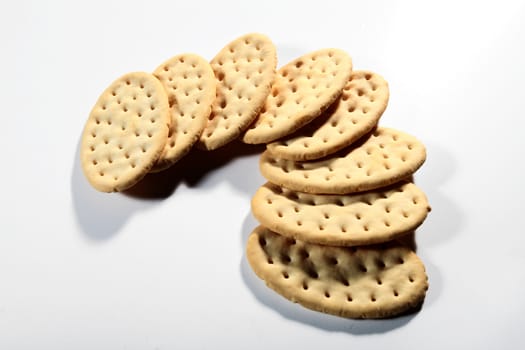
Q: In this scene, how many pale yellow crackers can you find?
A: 8